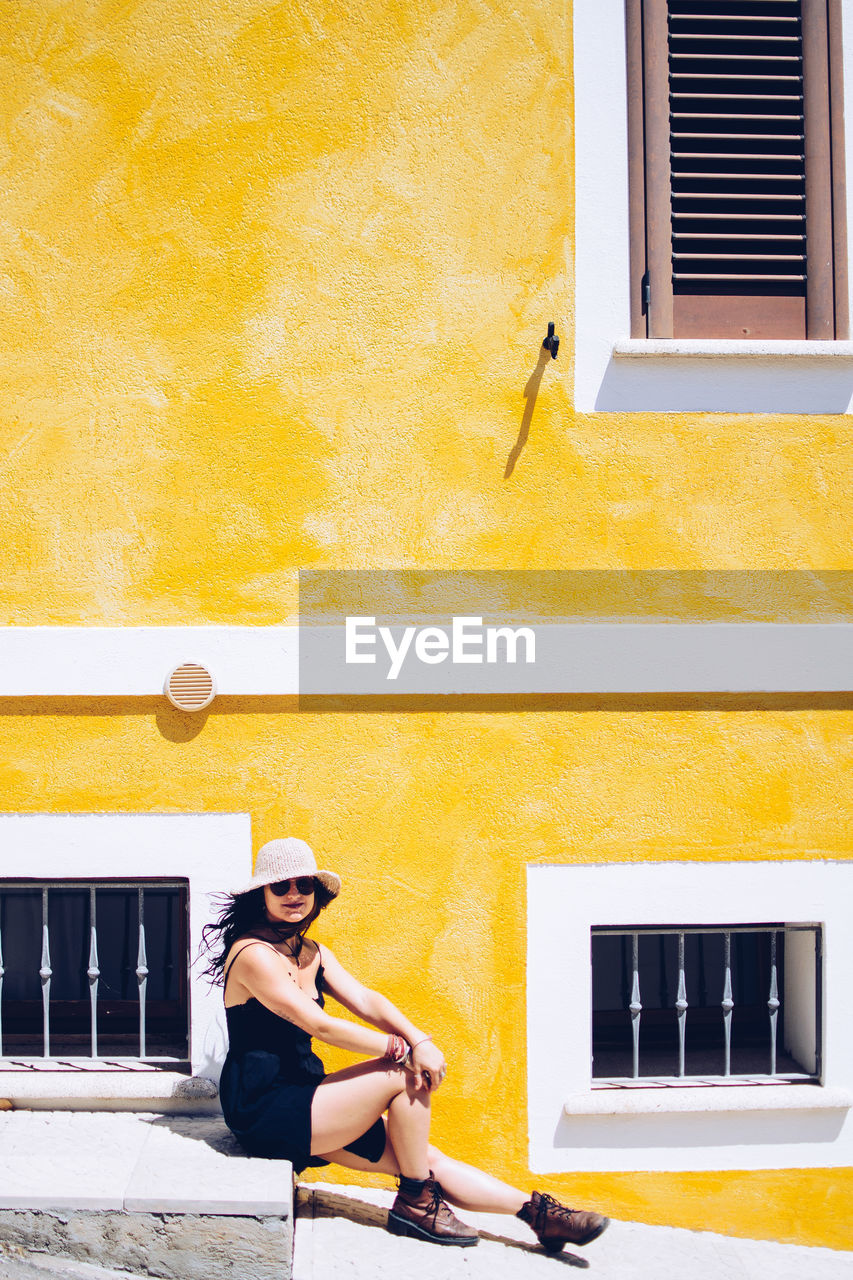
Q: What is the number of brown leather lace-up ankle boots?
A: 2